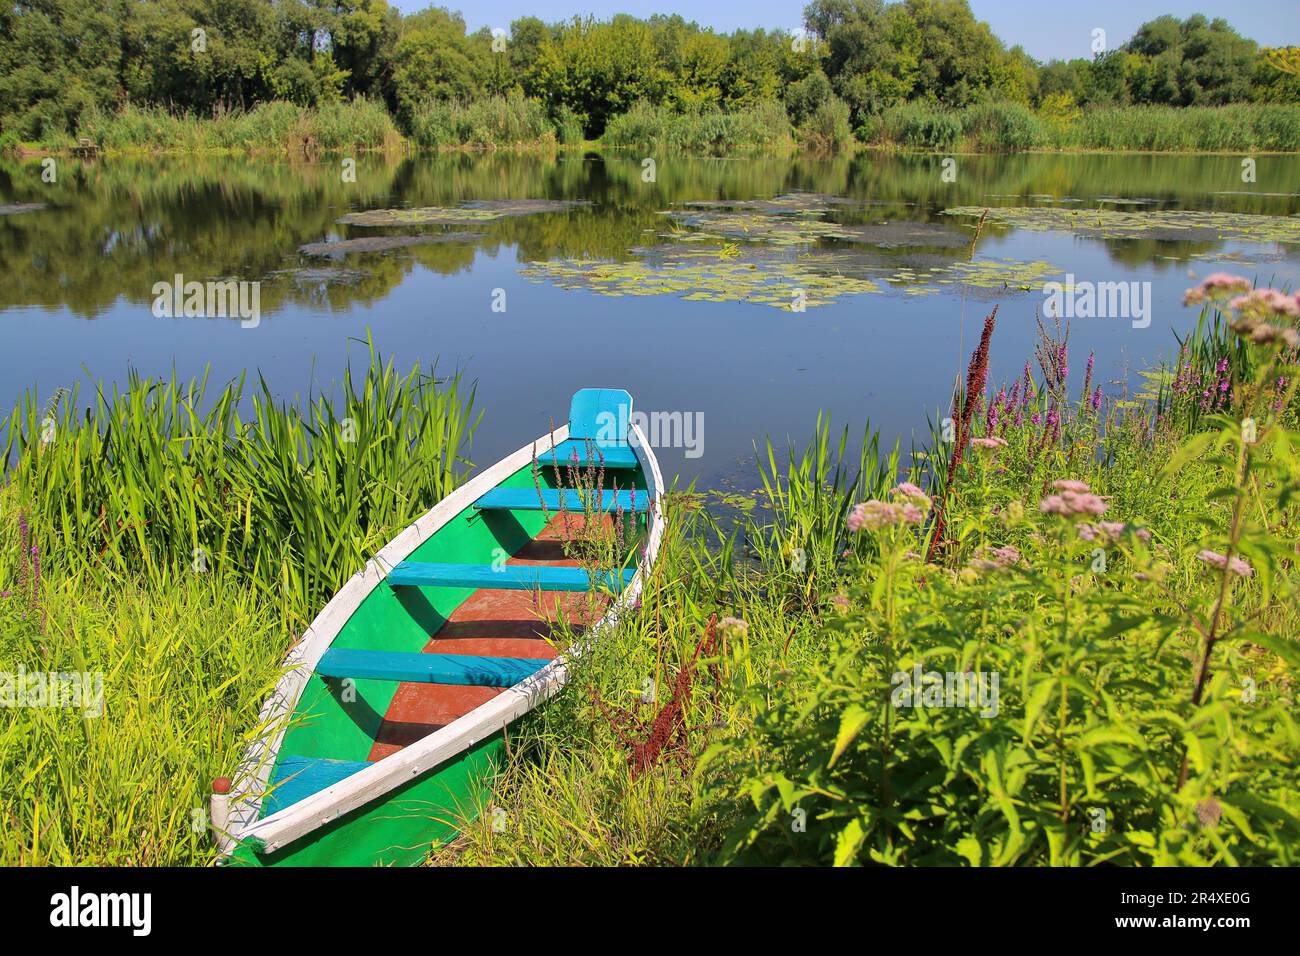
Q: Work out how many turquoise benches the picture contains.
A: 5